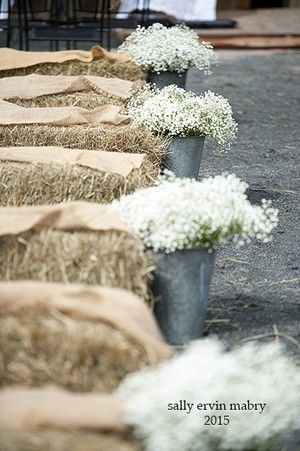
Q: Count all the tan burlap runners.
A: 7